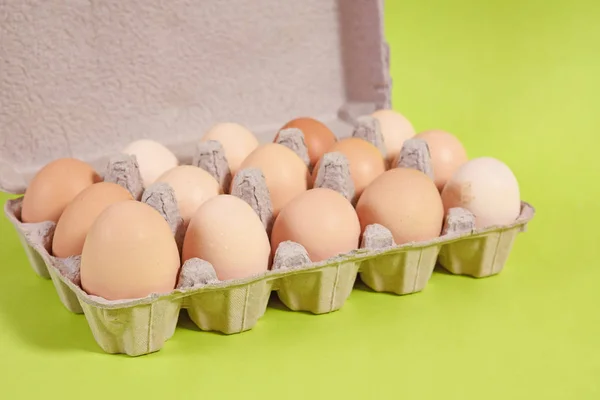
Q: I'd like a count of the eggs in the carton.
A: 15